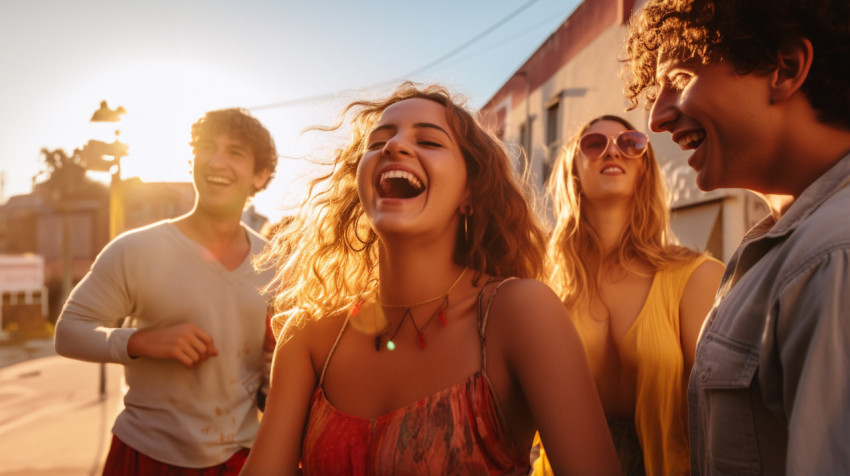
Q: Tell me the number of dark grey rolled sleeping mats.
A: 0